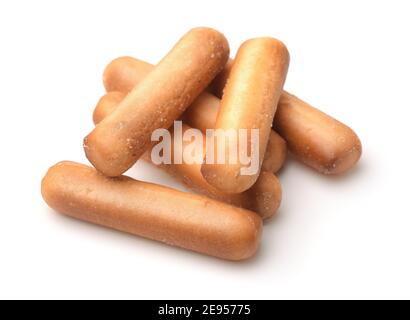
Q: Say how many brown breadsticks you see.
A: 6